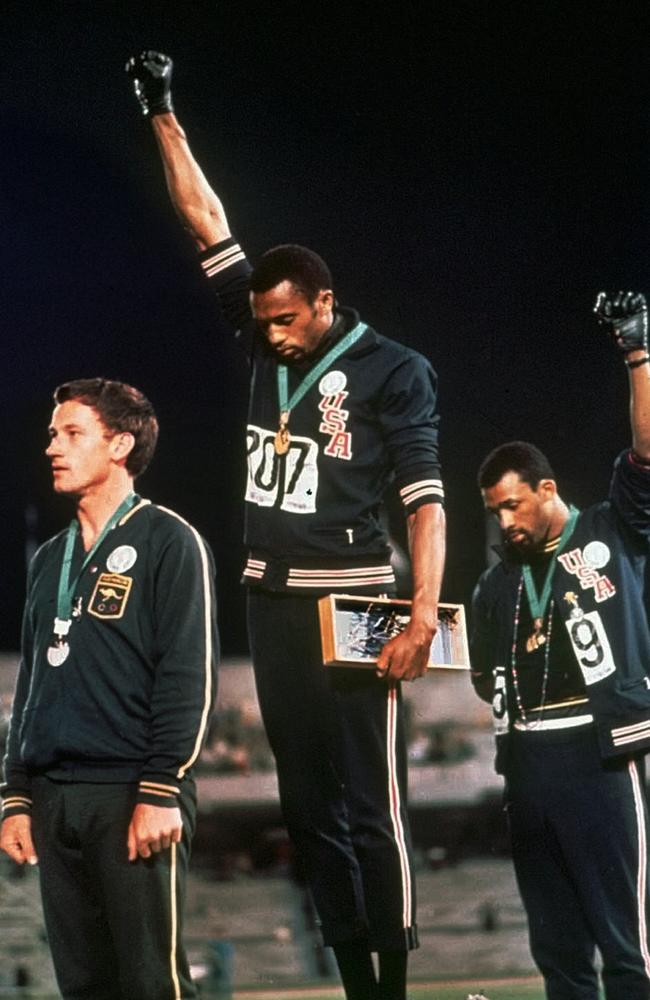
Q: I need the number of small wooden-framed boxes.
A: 1